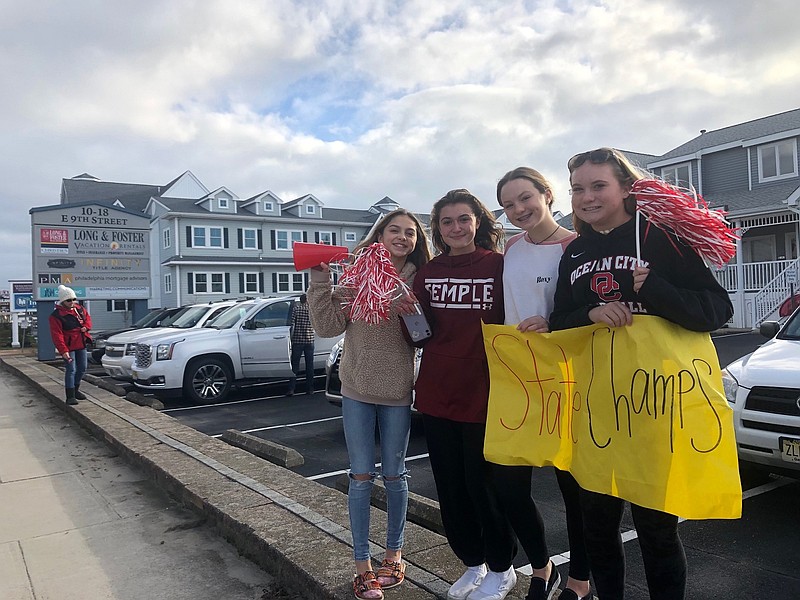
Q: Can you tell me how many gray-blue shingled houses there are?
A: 2